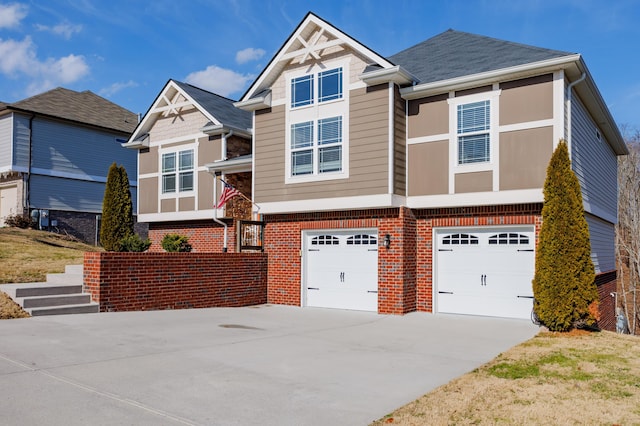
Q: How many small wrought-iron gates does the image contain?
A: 1